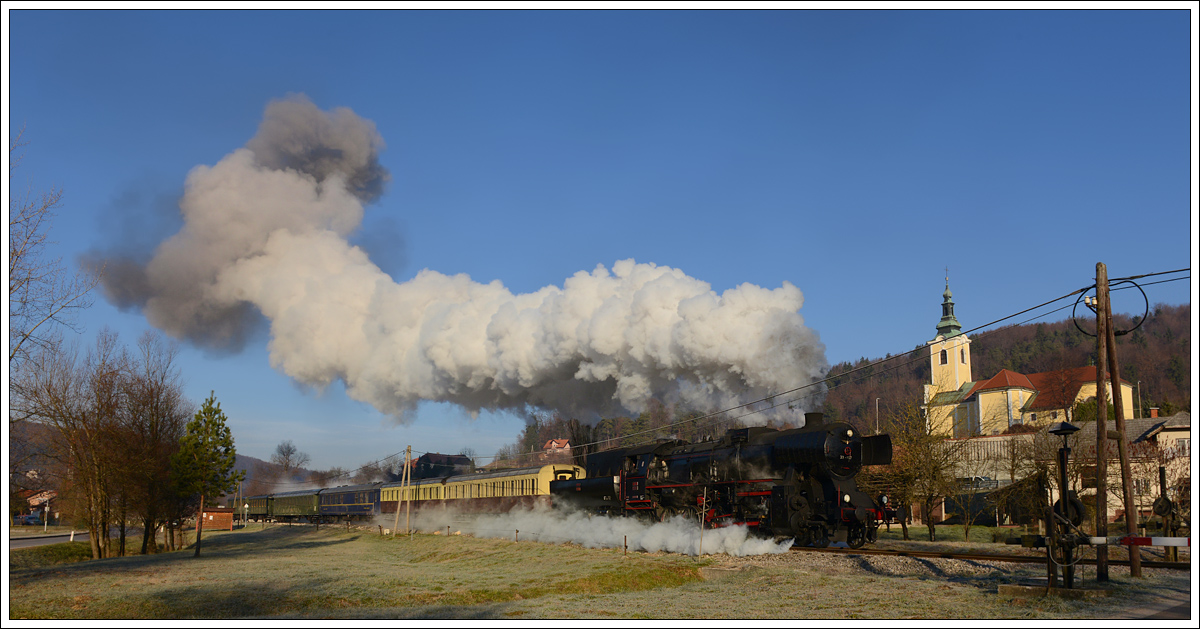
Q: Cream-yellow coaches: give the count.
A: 2